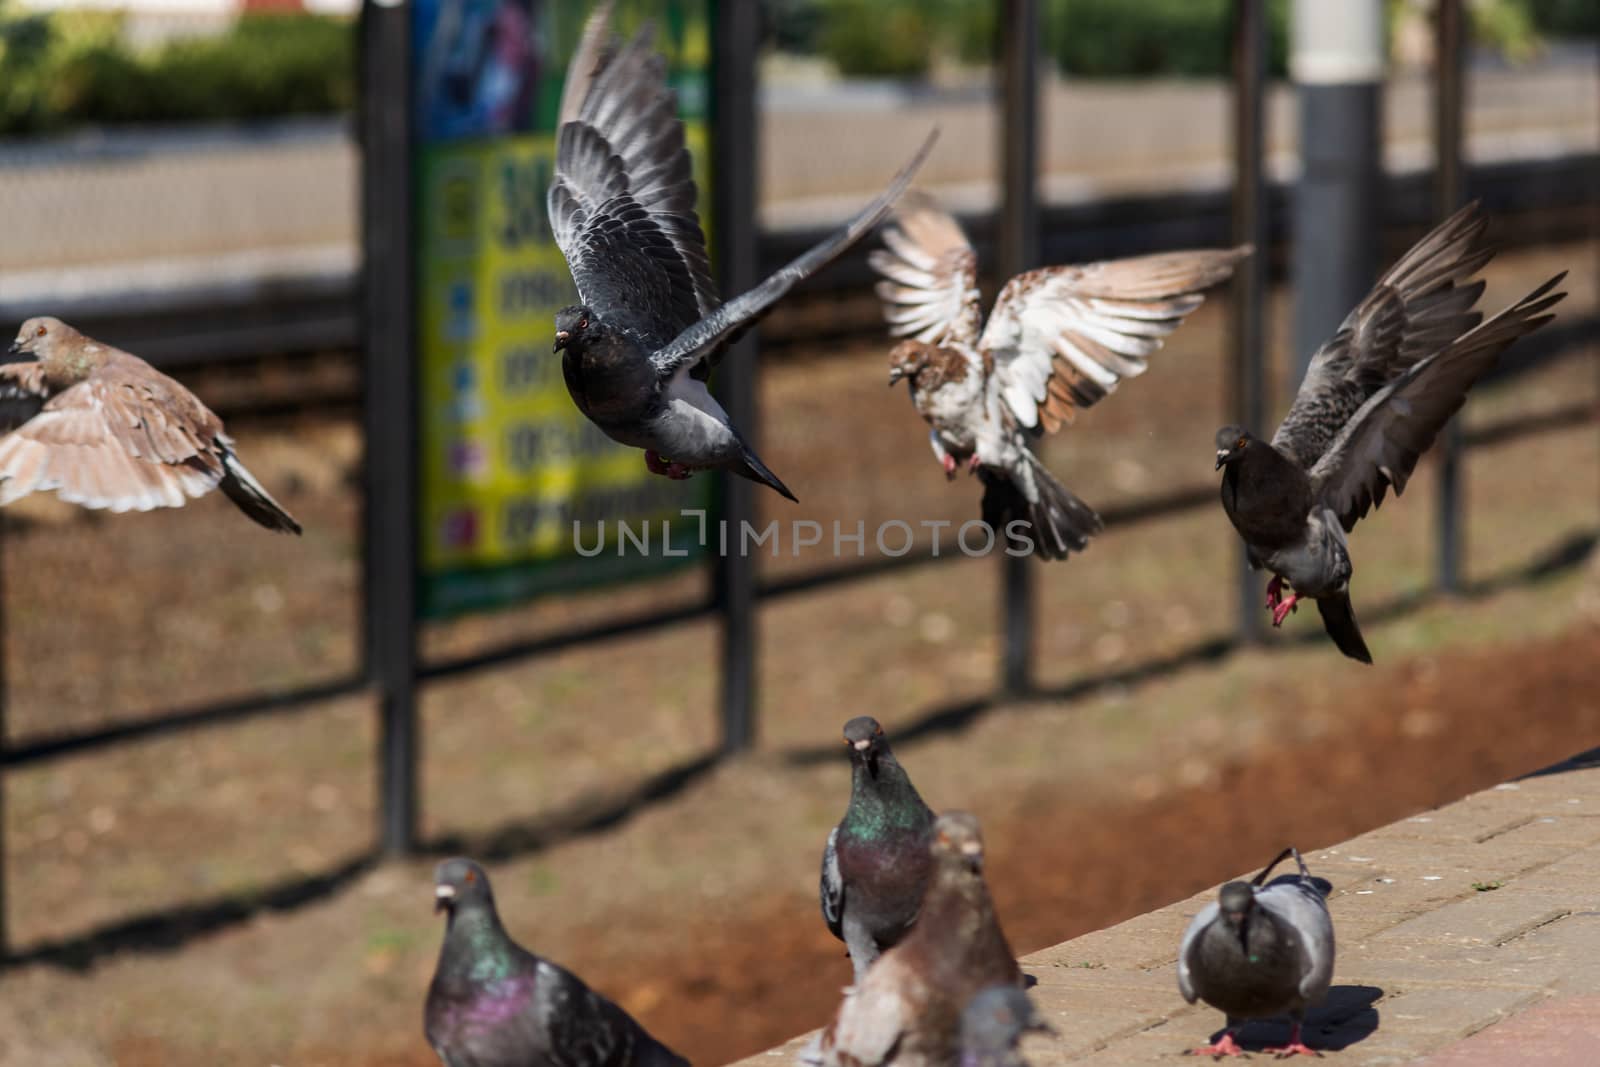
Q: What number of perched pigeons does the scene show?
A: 5